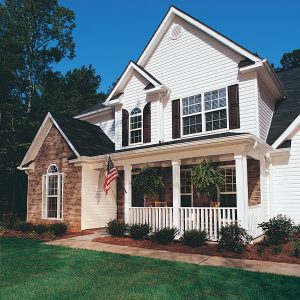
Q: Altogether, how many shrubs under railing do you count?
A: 5